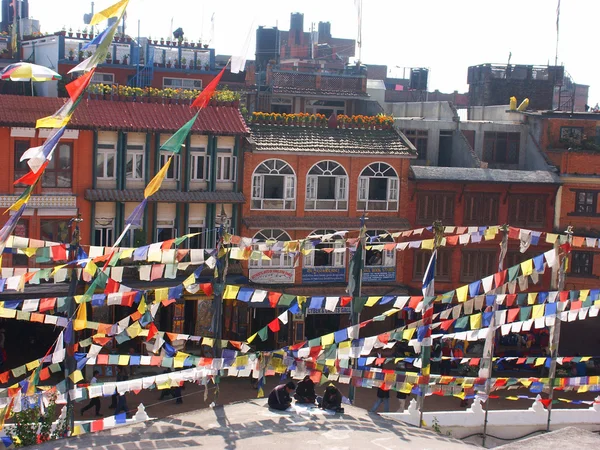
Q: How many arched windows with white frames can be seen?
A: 6